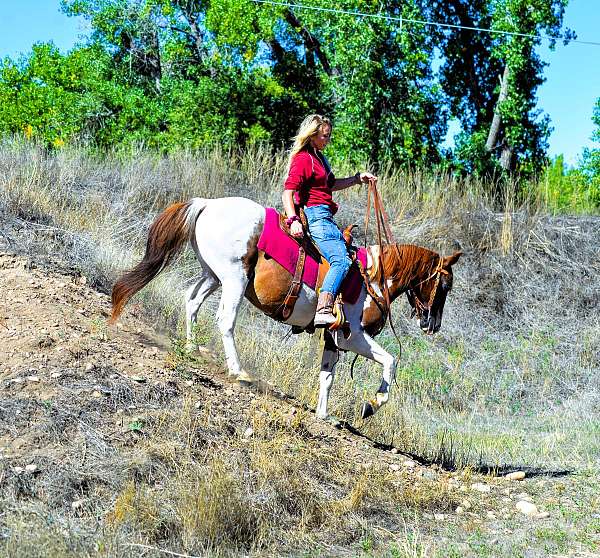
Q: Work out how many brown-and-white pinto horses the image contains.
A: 1